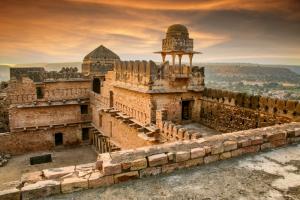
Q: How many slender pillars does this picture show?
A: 4